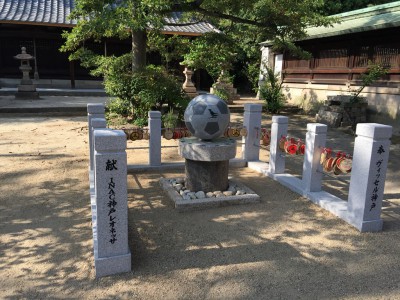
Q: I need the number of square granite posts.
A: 8